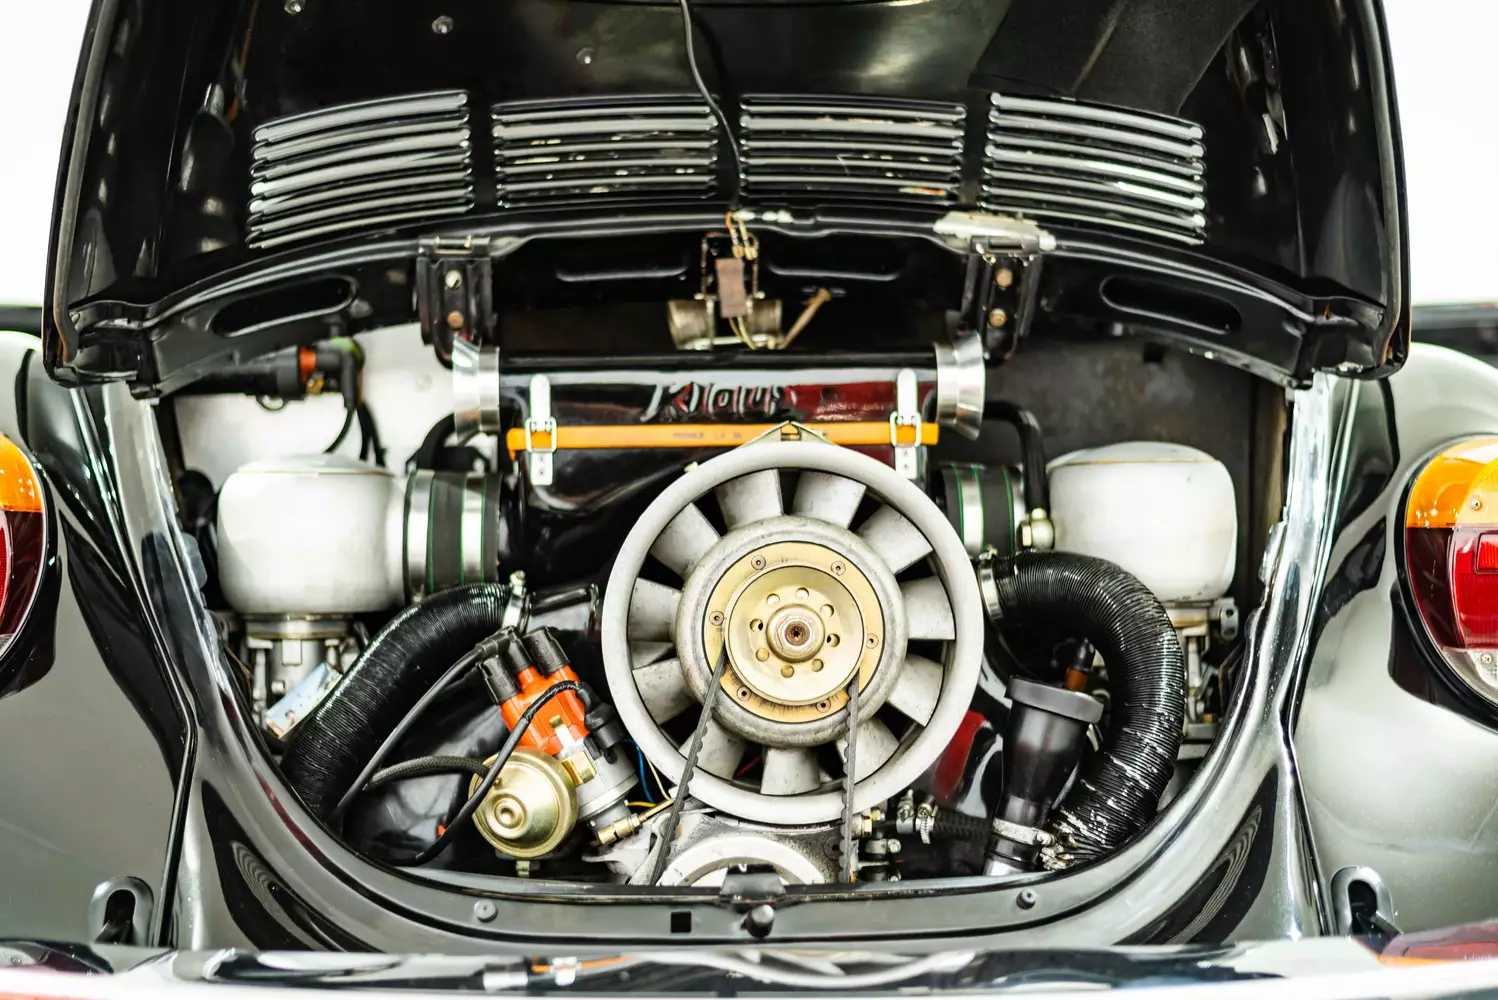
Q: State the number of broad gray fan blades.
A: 11